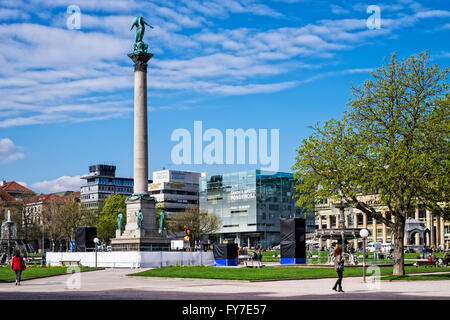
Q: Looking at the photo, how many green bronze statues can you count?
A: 4